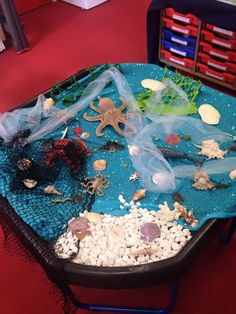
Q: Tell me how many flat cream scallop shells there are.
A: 2